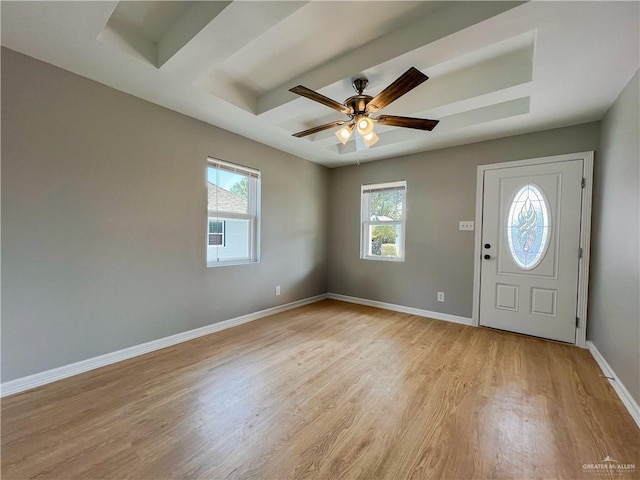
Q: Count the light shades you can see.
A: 3